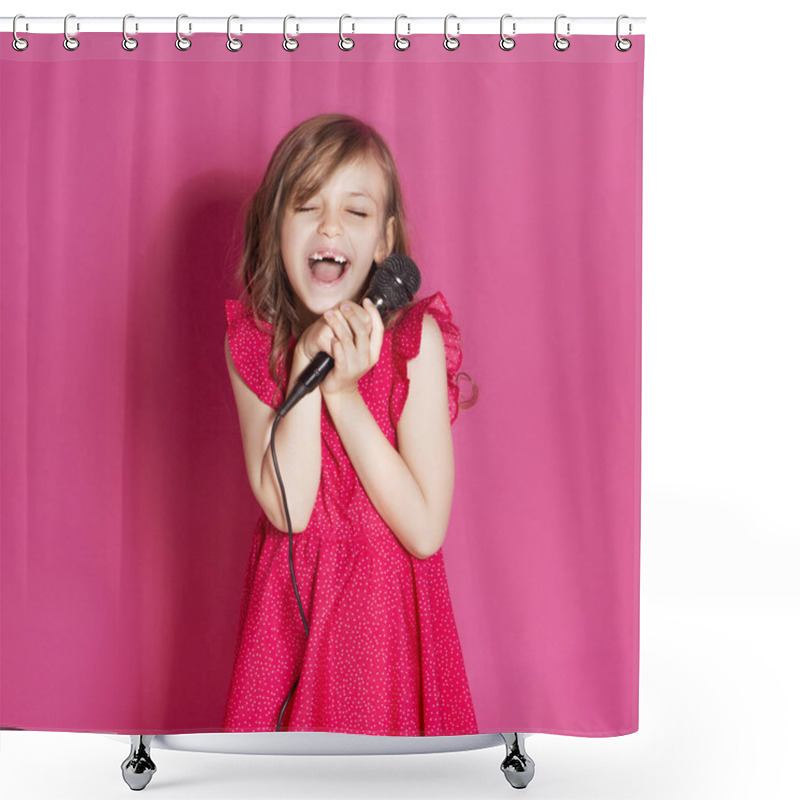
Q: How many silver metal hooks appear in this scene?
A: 12